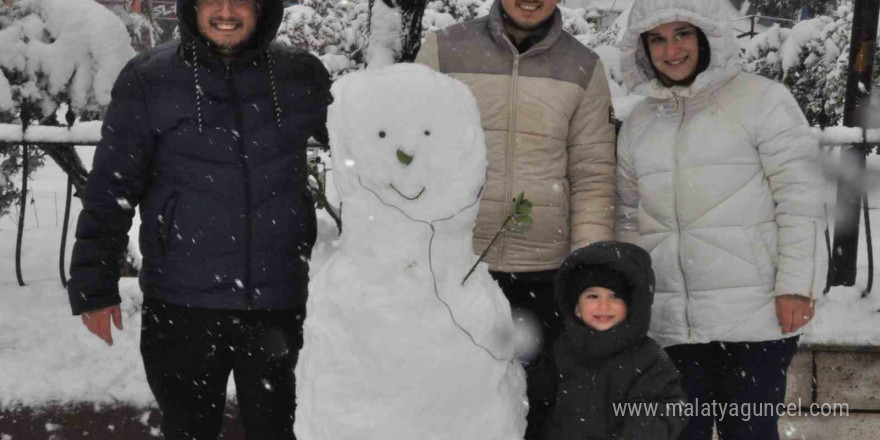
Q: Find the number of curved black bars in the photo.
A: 4